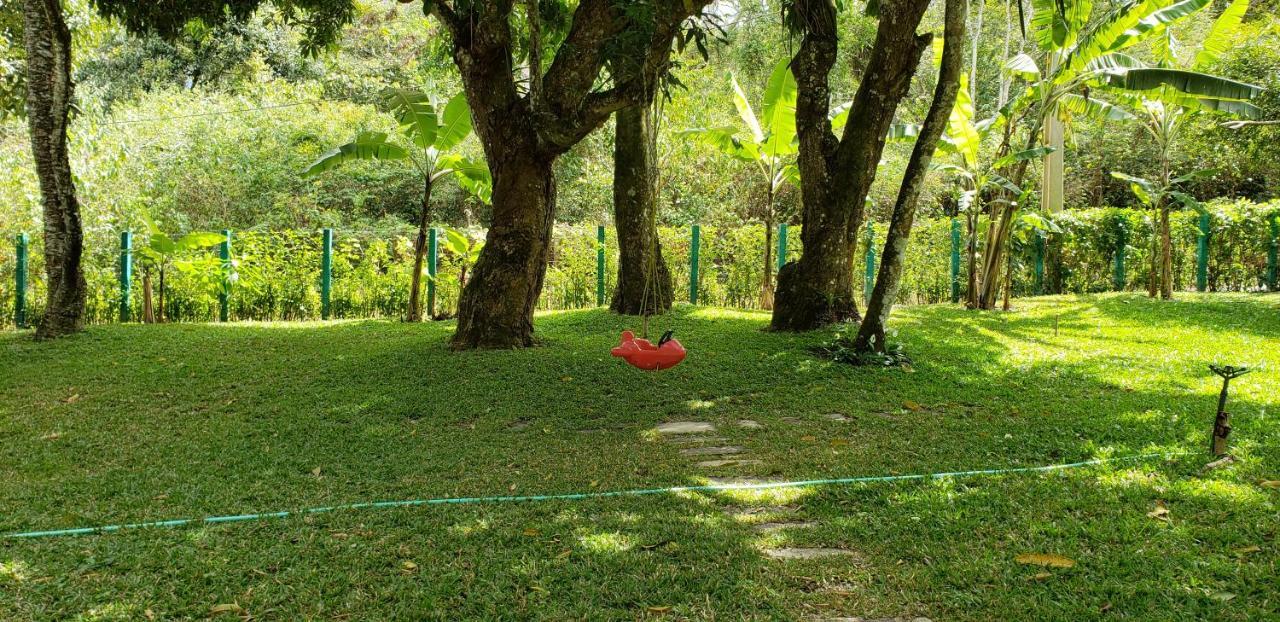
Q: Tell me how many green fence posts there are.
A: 14